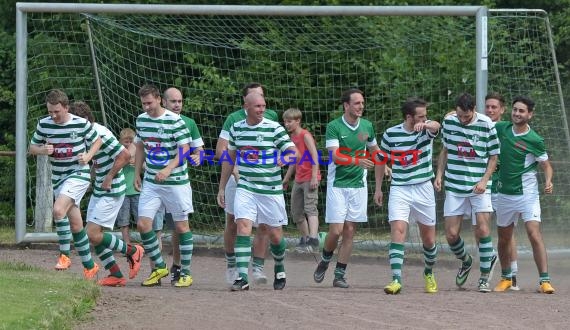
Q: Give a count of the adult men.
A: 11